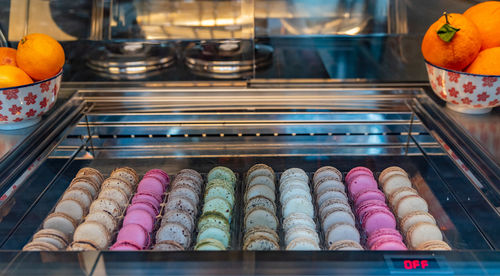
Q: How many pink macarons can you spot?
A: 14